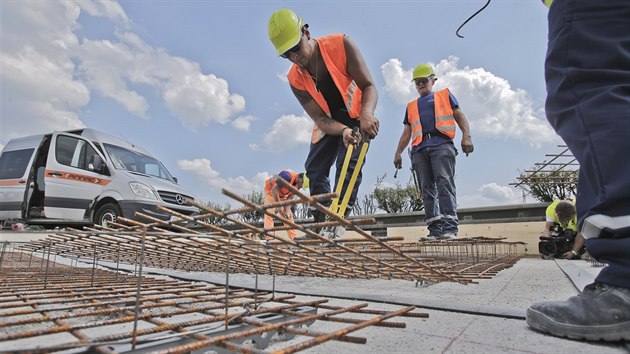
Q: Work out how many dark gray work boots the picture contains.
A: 1